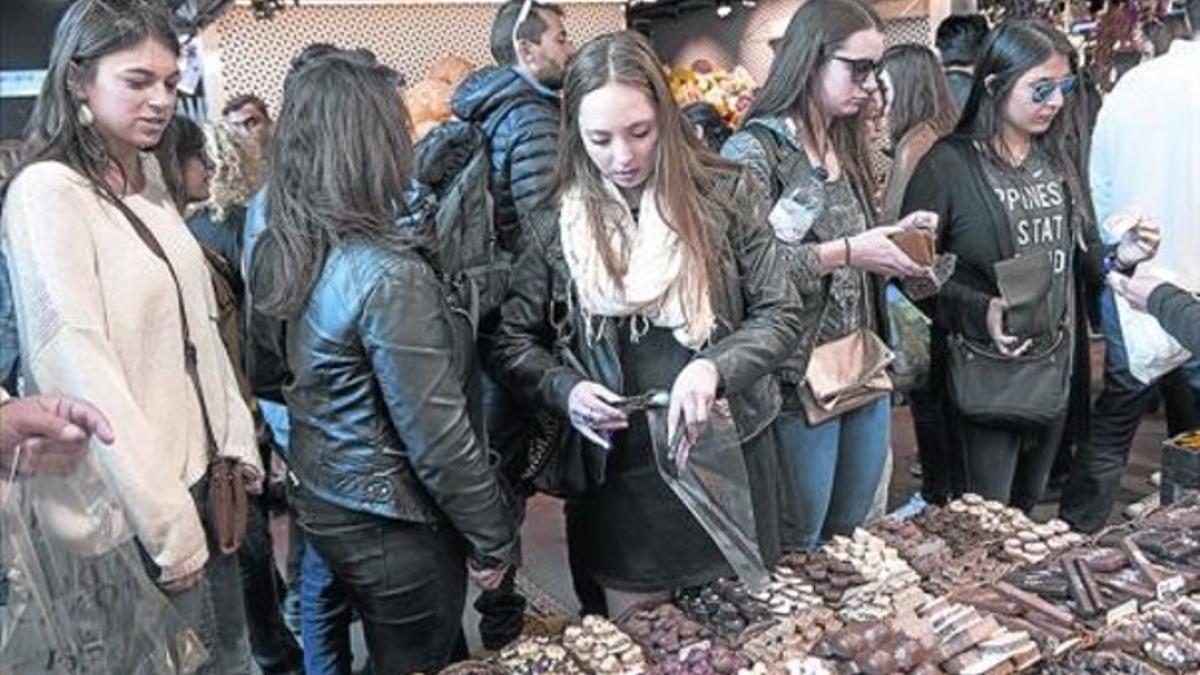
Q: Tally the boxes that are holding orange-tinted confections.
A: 1